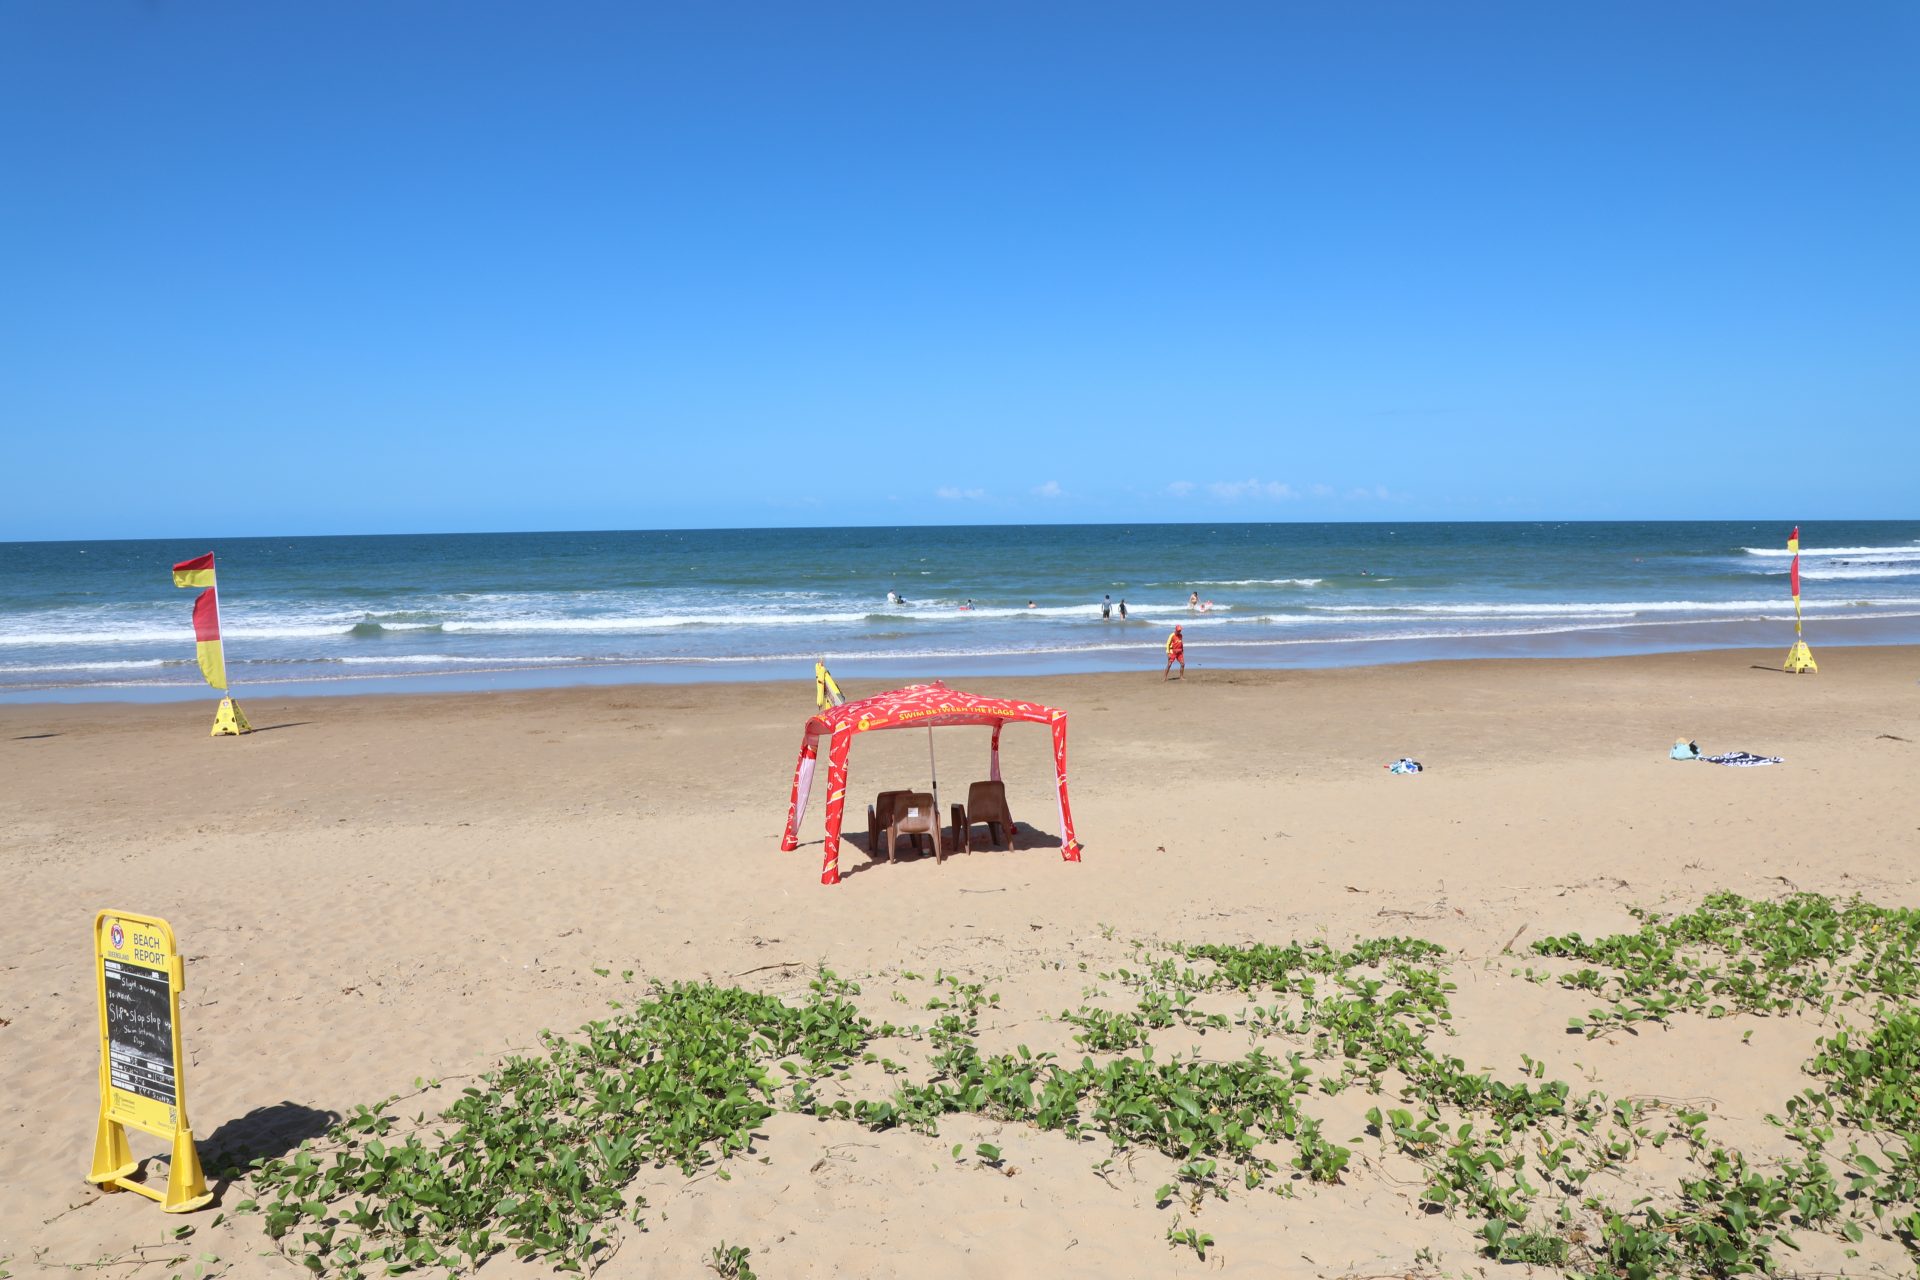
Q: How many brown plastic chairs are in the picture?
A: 3